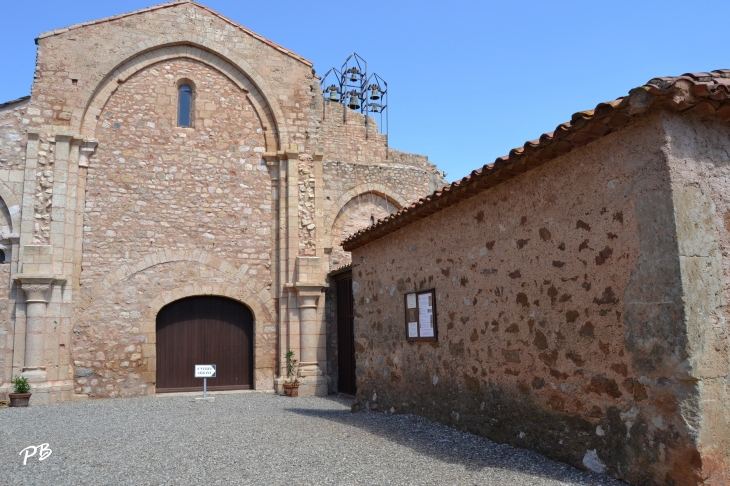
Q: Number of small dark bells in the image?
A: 5